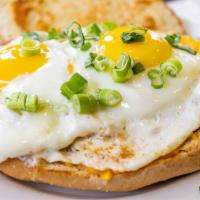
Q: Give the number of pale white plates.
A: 1